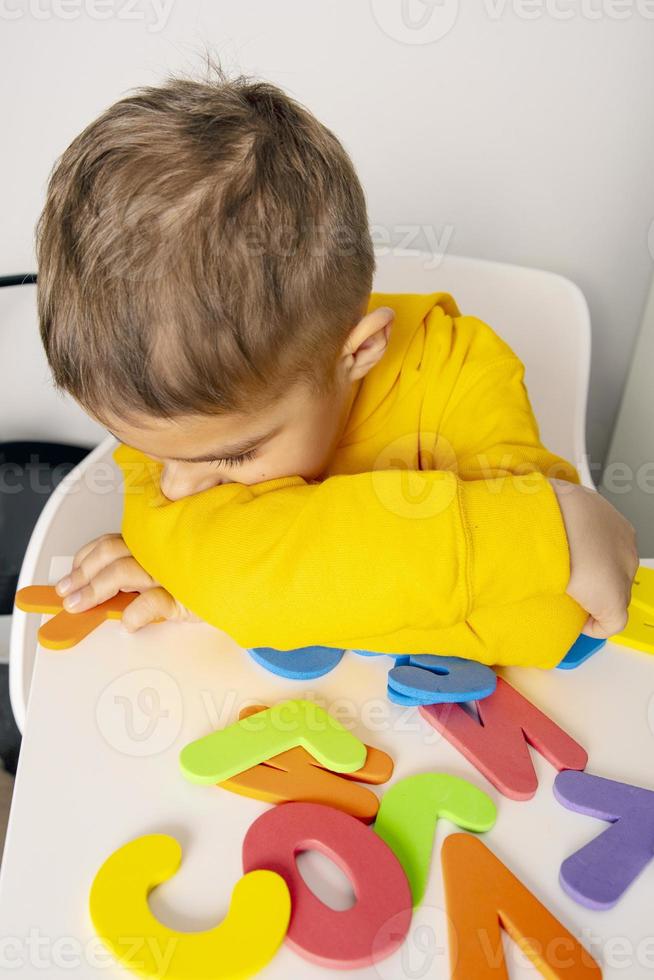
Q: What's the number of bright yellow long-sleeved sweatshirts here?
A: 1